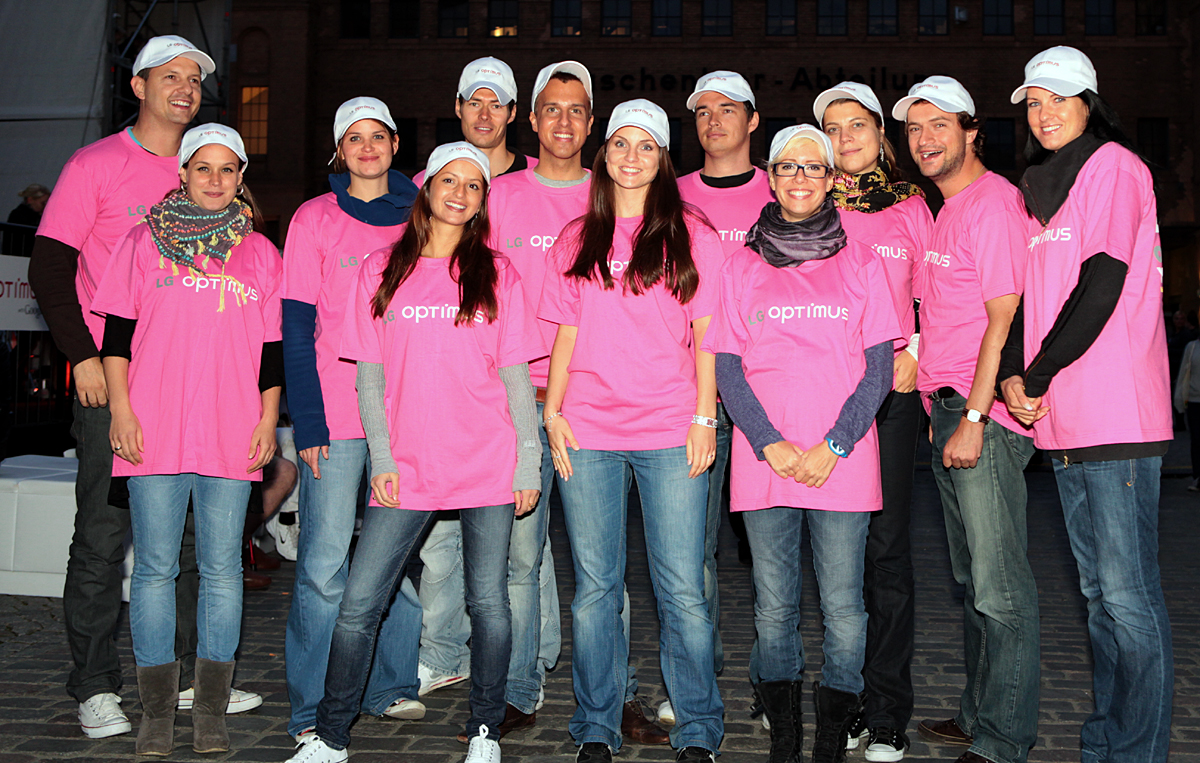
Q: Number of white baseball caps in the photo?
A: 12